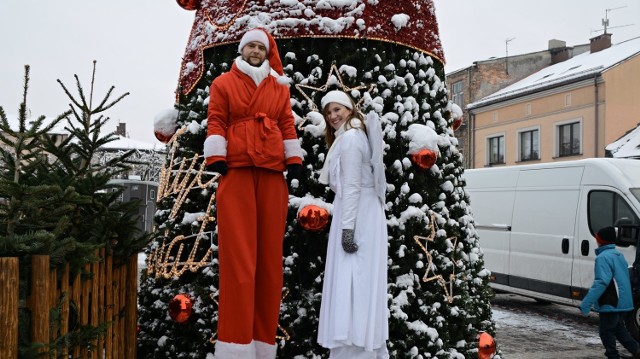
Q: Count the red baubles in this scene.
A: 7